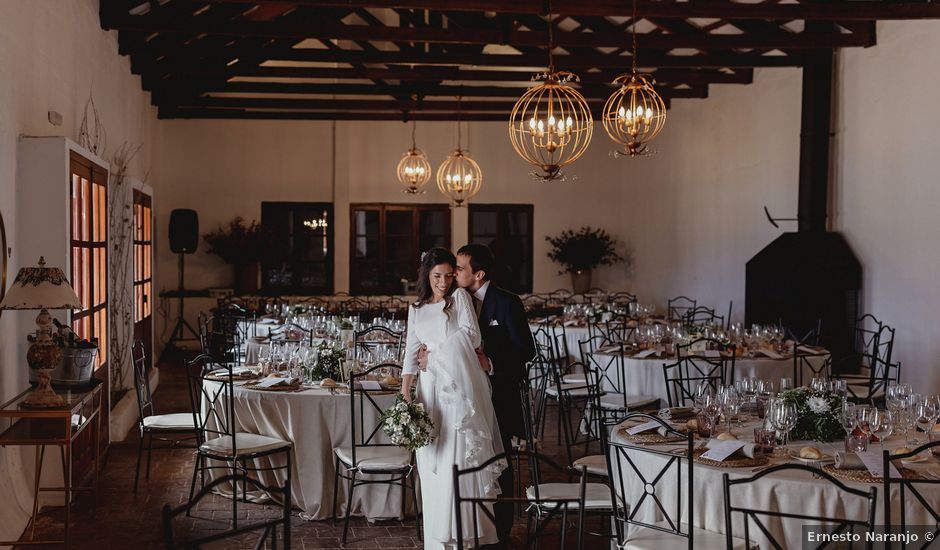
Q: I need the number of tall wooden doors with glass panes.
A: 2